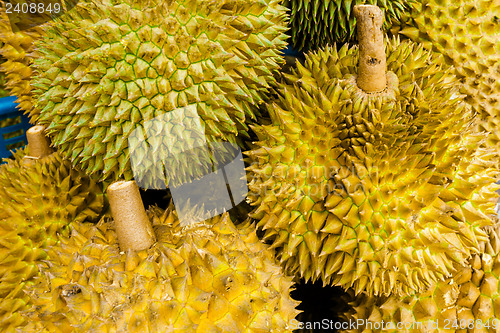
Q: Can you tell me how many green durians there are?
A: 2